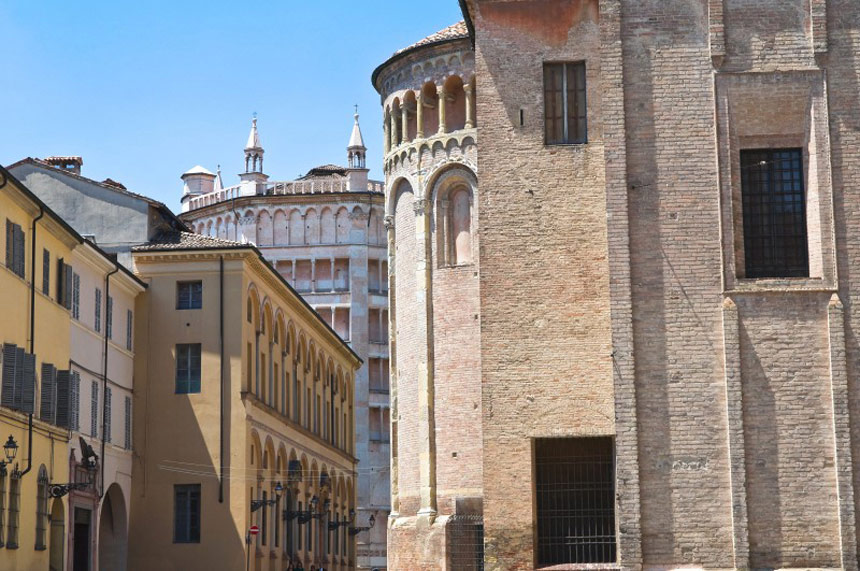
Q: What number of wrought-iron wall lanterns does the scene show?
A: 7